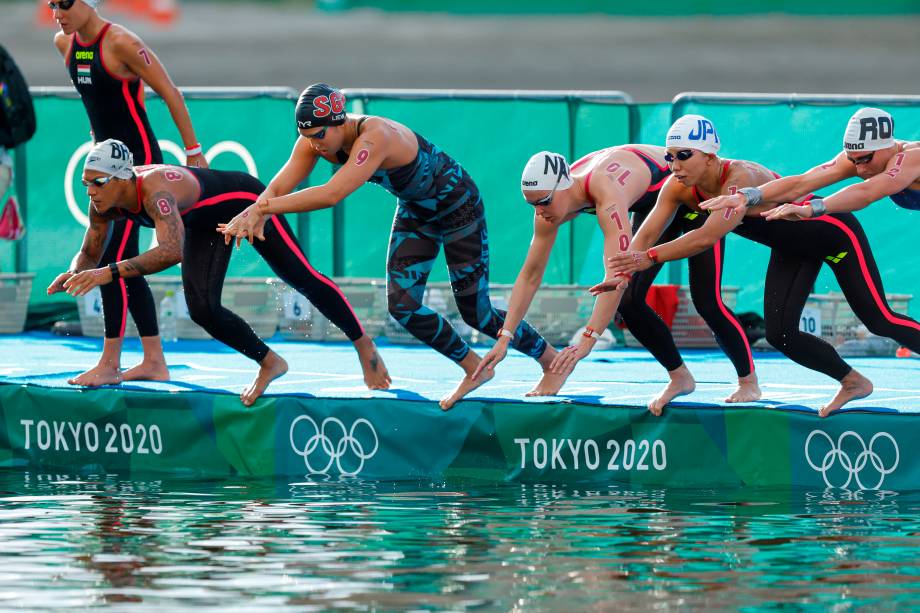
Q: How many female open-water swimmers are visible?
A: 6